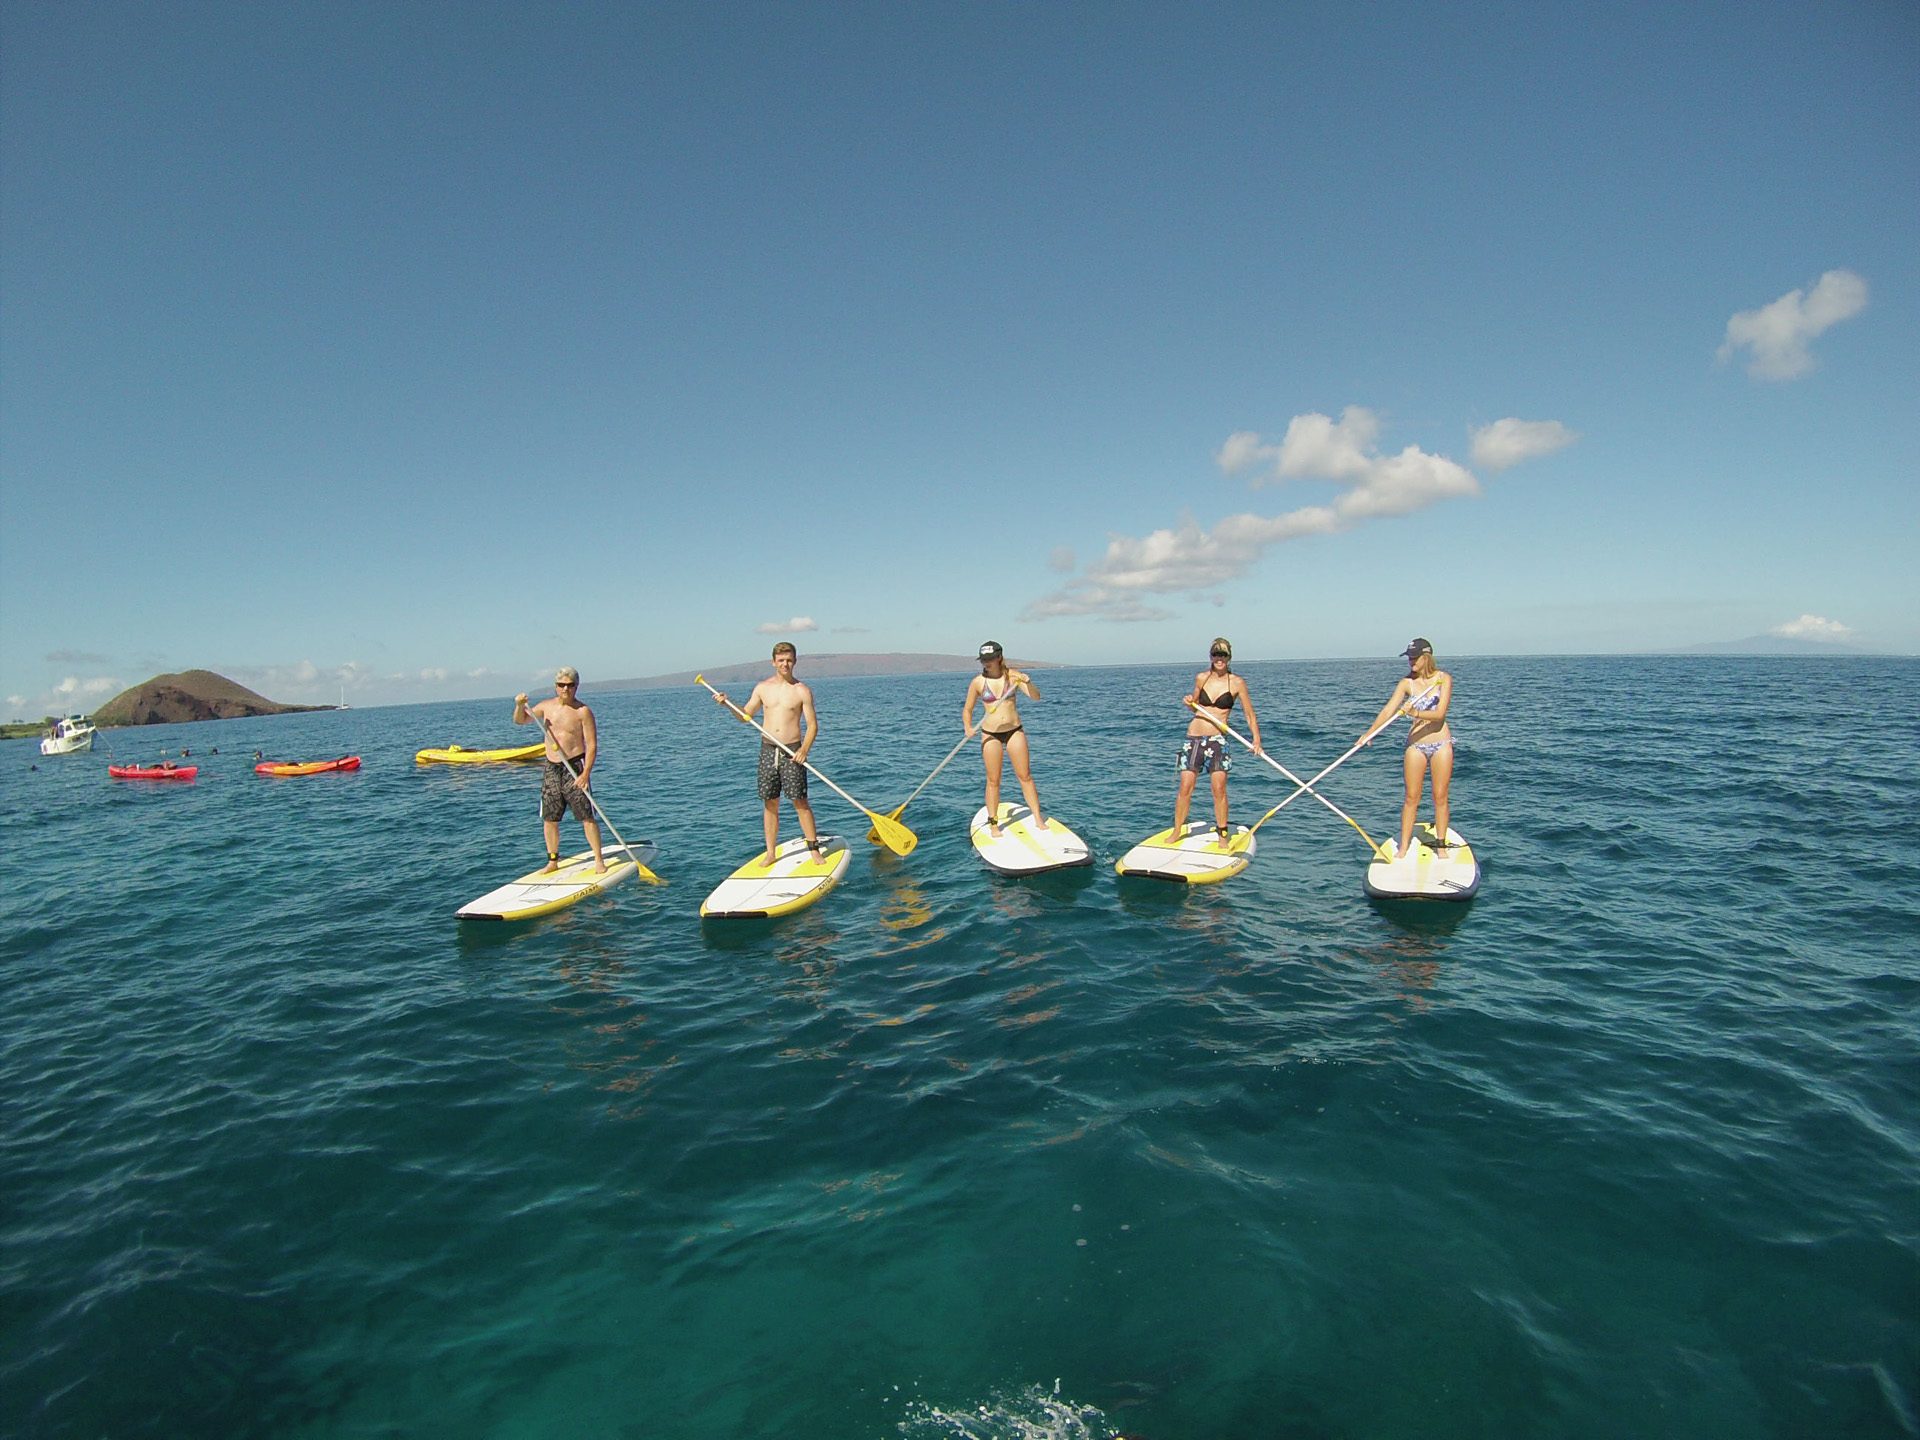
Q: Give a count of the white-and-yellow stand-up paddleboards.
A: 5